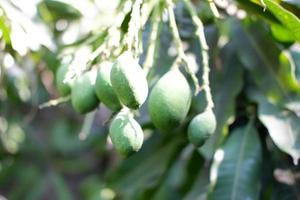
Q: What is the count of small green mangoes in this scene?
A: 7